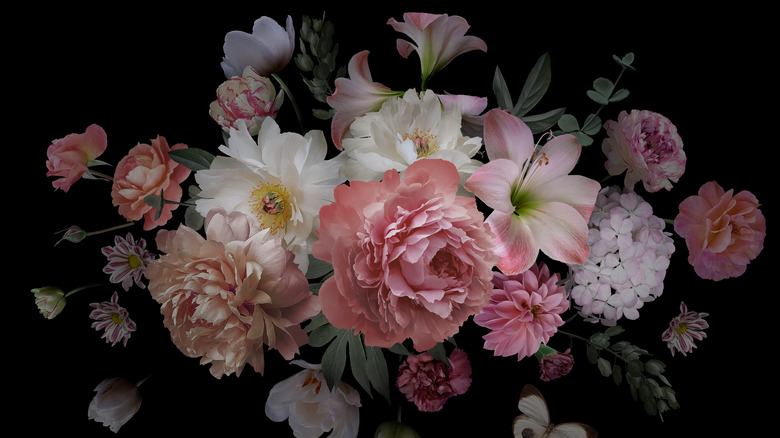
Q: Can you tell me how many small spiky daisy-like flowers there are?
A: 3